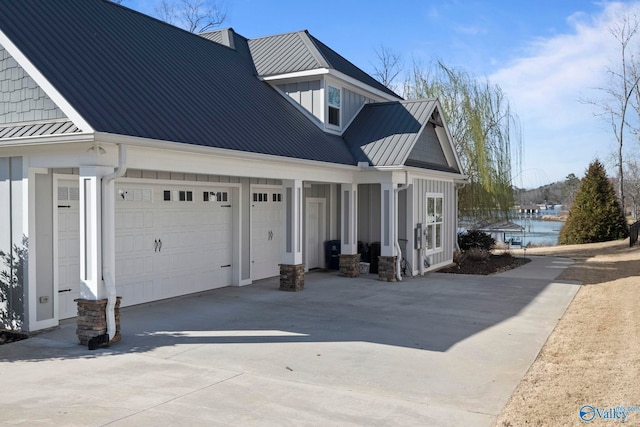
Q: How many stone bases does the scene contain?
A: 4